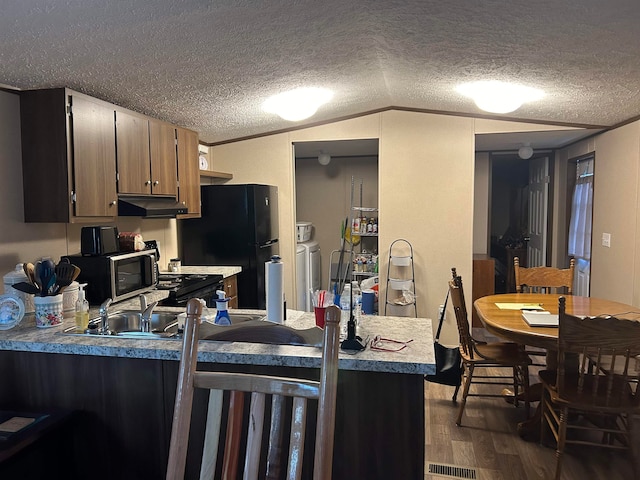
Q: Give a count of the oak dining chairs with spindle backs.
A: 3